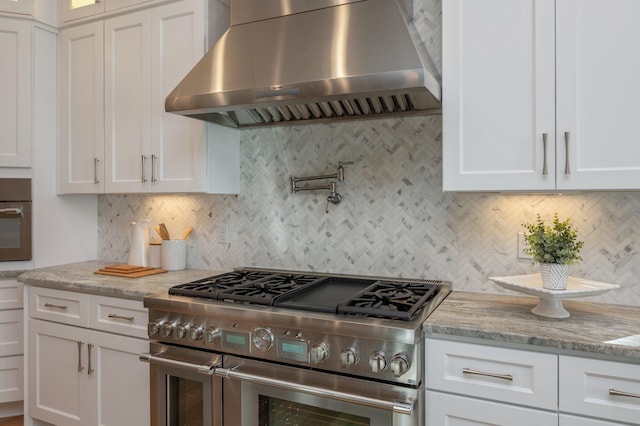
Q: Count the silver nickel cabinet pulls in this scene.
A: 11